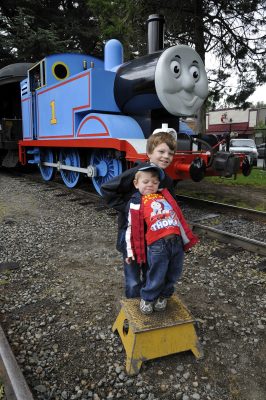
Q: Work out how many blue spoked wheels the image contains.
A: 3